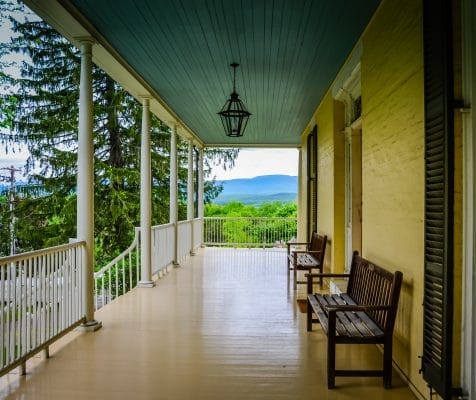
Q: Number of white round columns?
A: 5